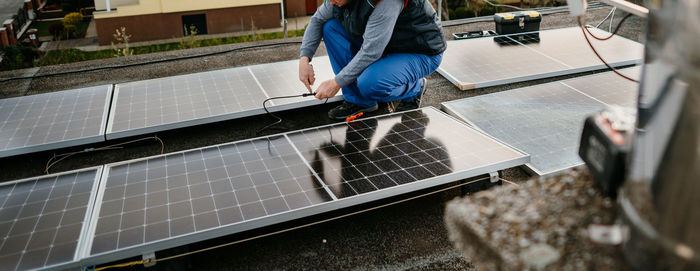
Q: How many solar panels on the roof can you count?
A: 6